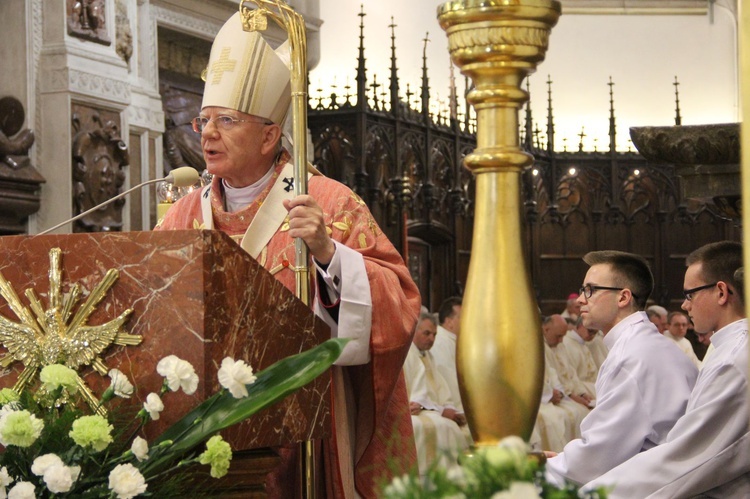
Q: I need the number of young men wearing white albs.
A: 2